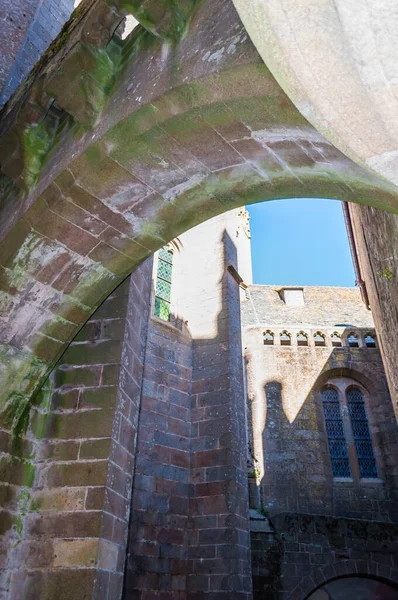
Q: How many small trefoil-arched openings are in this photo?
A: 7